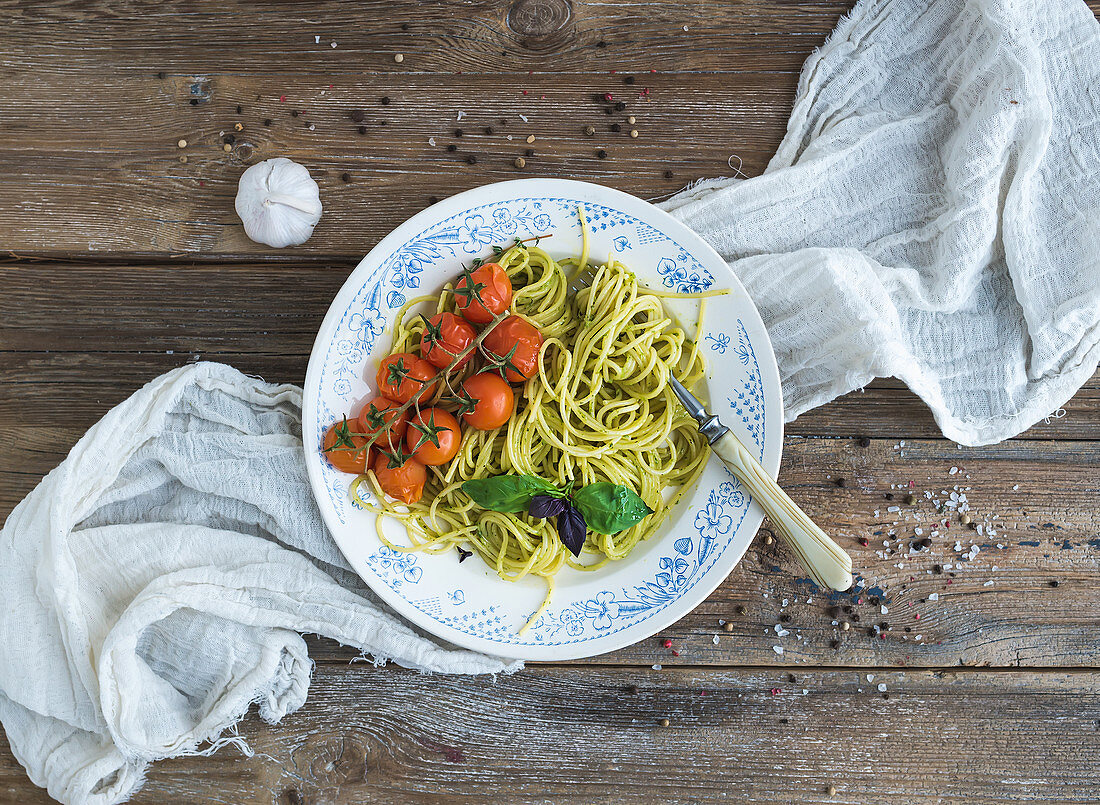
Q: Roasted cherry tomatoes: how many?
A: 9